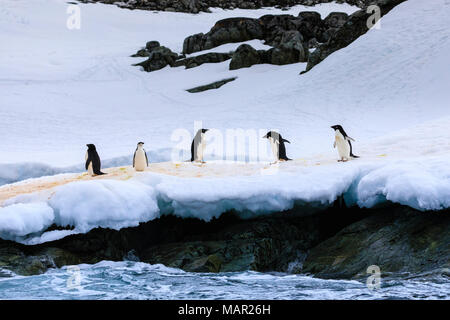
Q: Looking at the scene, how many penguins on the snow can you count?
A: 5